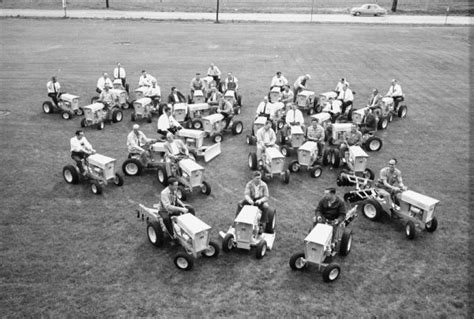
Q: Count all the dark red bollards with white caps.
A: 0